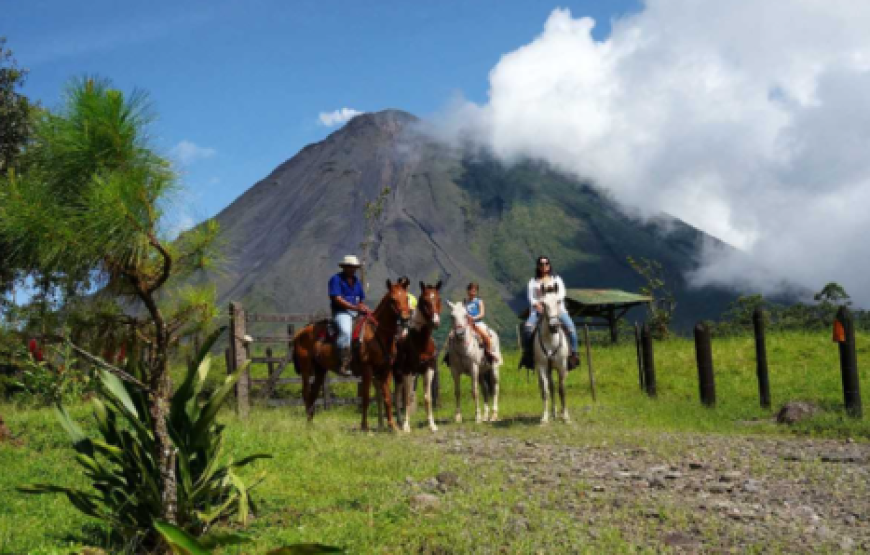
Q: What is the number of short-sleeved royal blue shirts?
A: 1